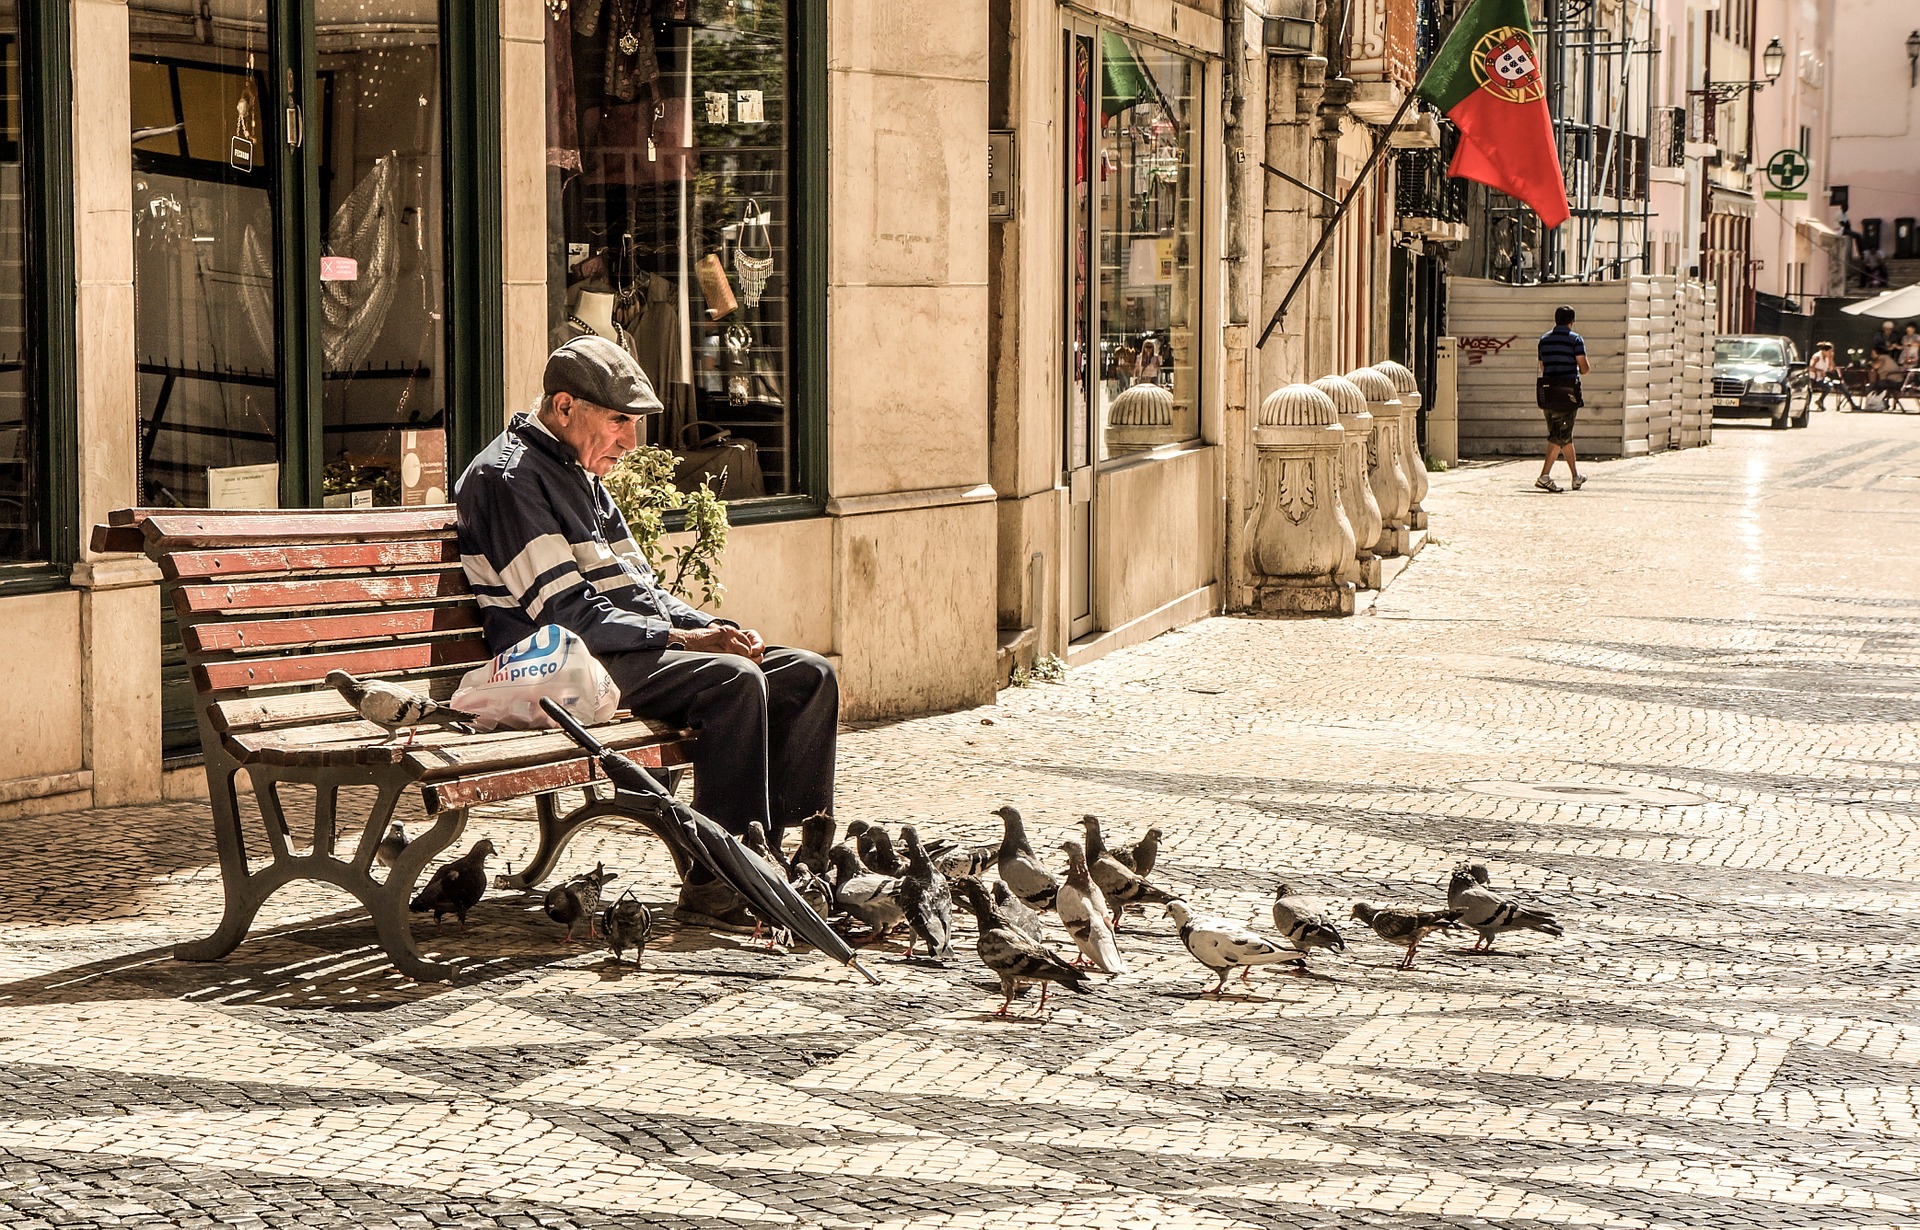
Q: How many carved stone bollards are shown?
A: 4